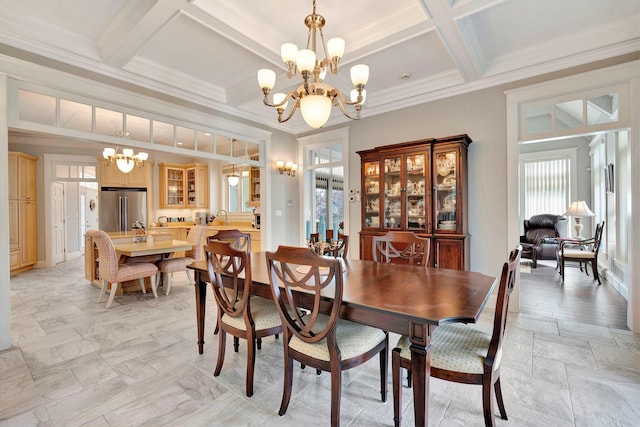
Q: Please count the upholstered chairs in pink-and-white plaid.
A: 2